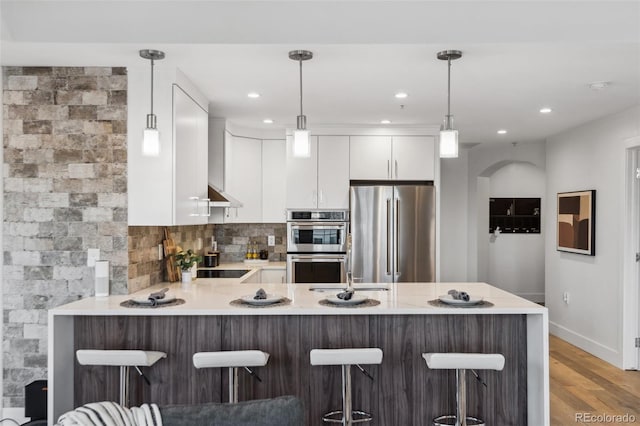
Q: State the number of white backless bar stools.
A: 4